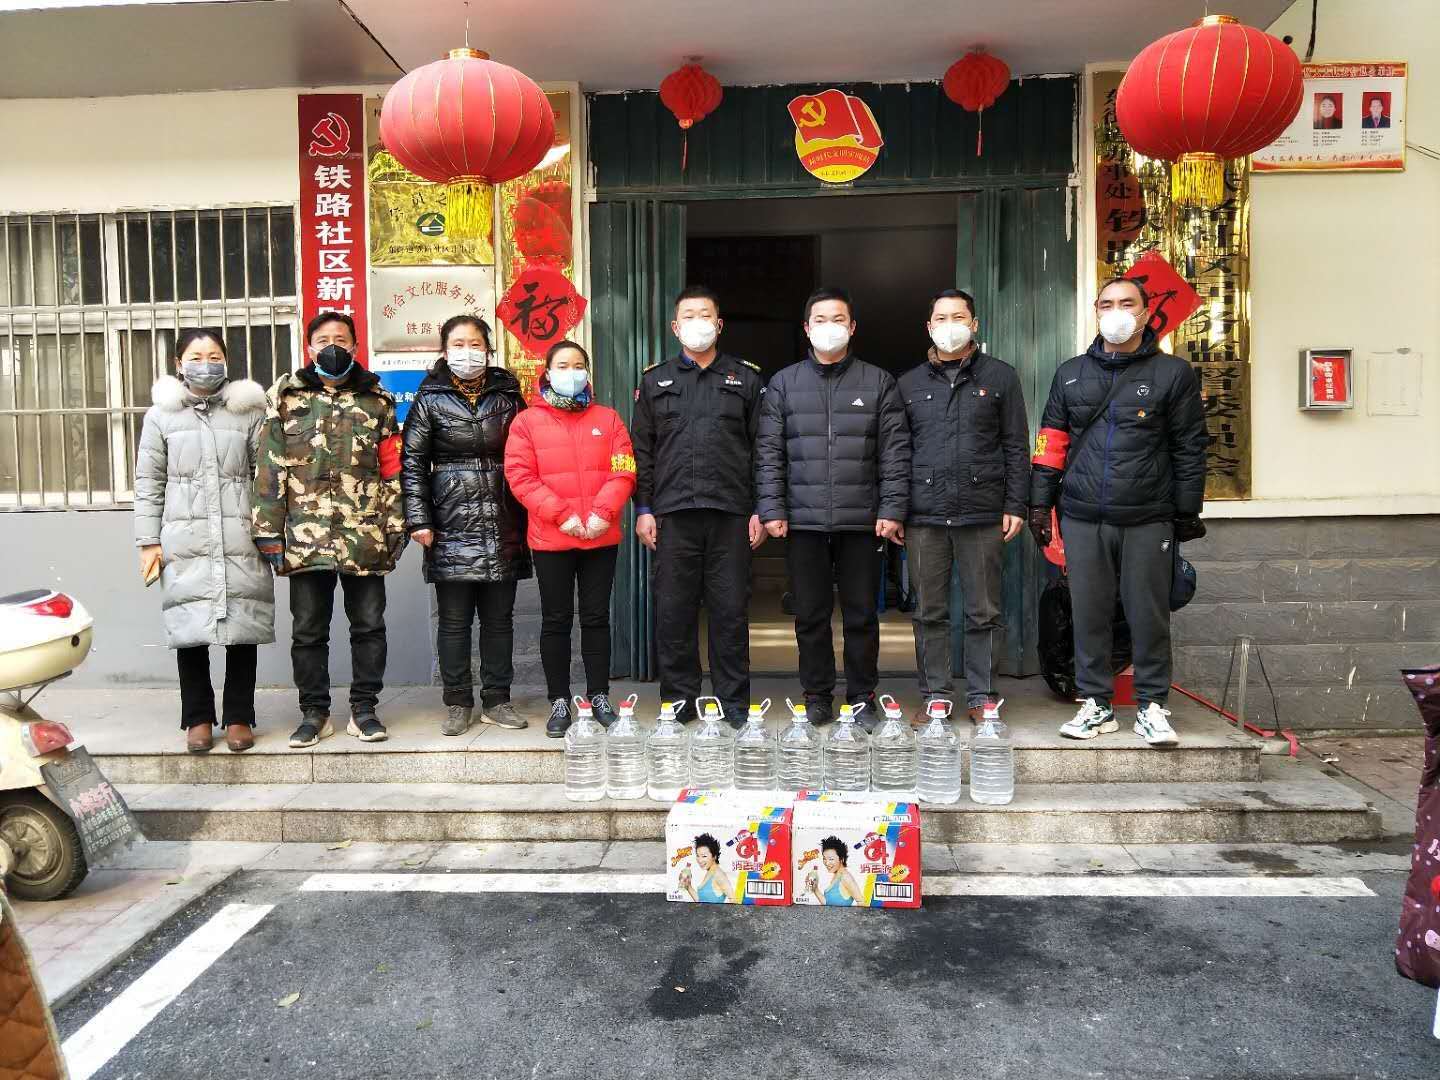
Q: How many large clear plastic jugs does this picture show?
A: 10